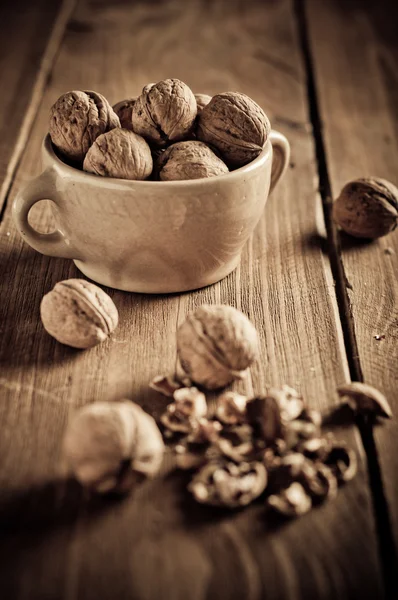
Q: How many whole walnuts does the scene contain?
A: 11